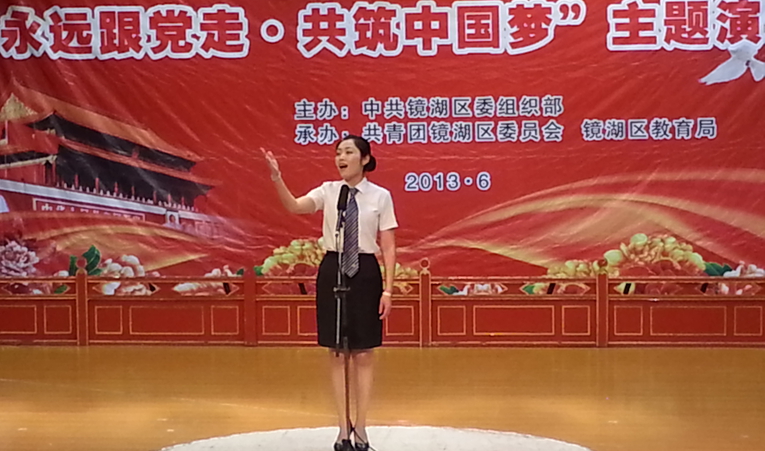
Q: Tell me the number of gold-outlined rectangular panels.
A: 14